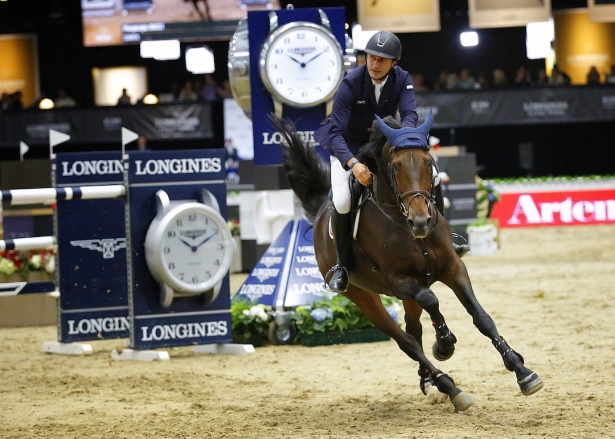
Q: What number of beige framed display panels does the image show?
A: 3